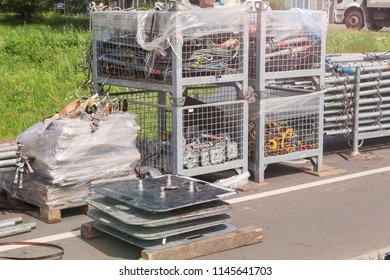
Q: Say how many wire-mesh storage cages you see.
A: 4